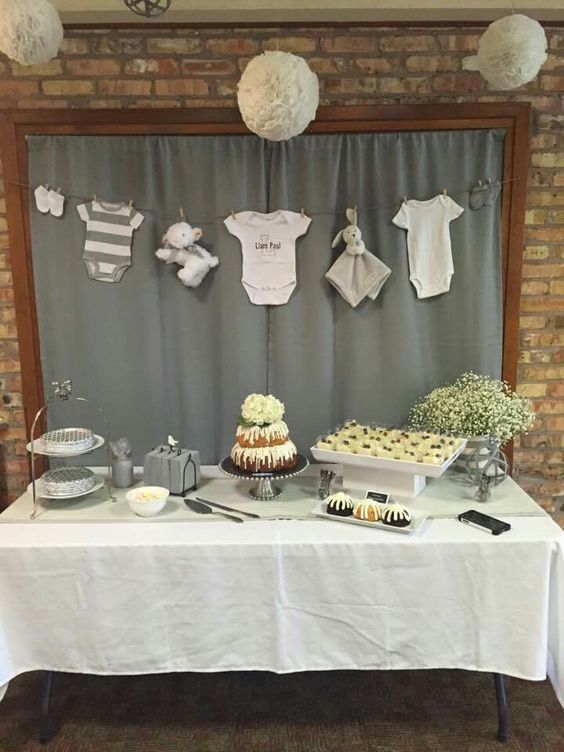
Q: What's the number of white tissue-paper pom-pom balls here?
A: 3